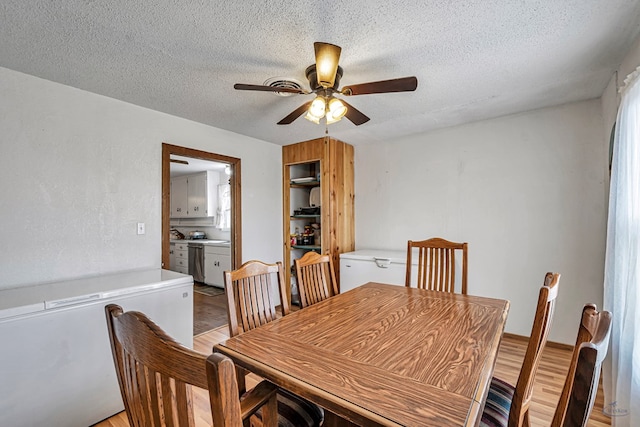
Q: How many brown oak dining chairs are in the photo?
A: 6